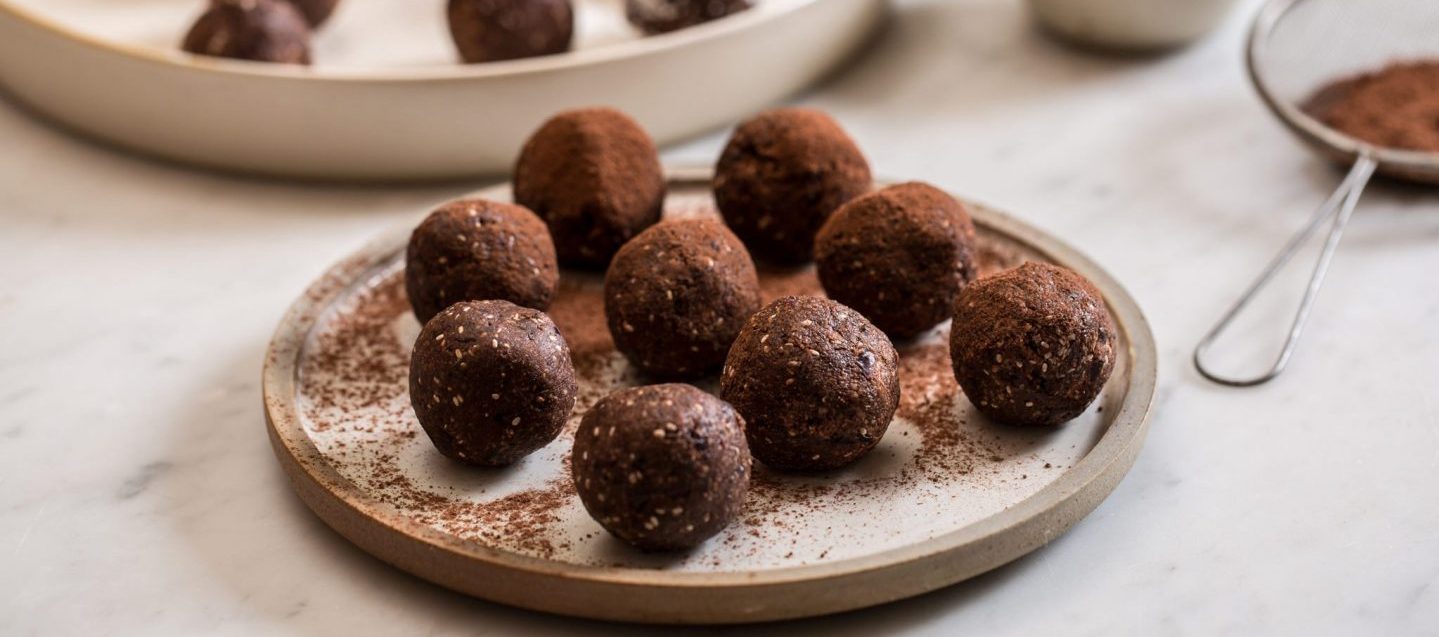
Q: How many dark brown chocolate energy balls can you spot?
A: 13